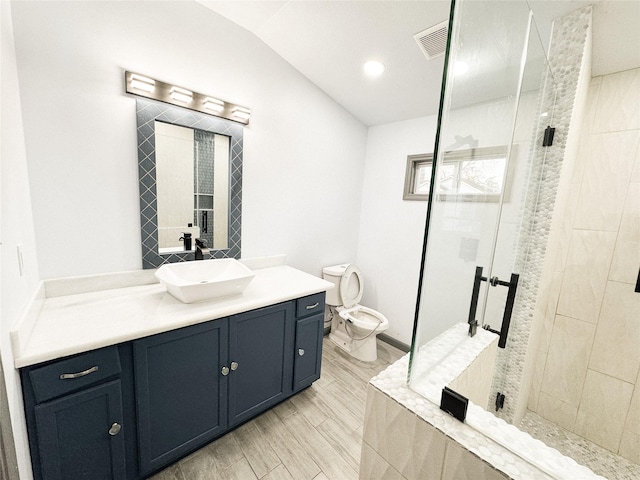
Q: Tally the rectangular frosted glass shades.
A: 4